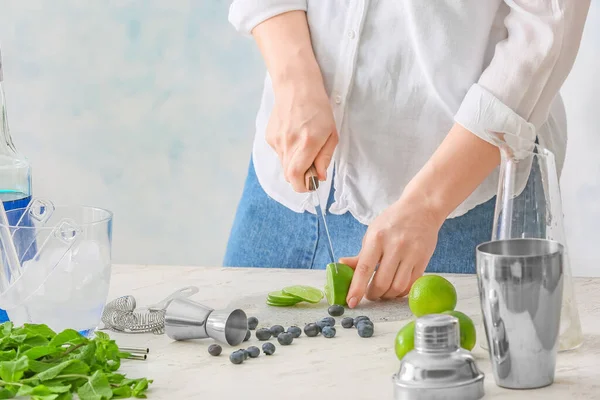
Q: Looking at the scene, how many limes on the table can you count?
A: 4